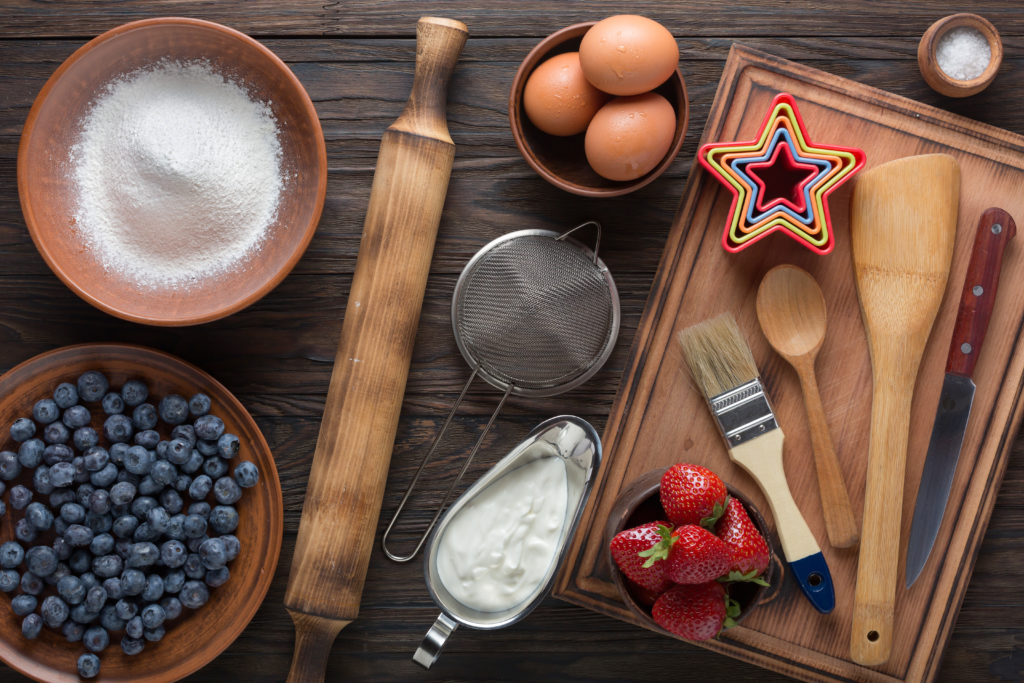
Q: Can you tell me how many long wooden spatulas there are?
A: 1